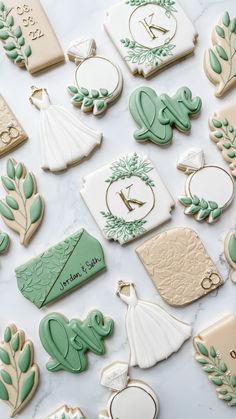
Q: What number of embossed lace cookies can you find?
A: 2